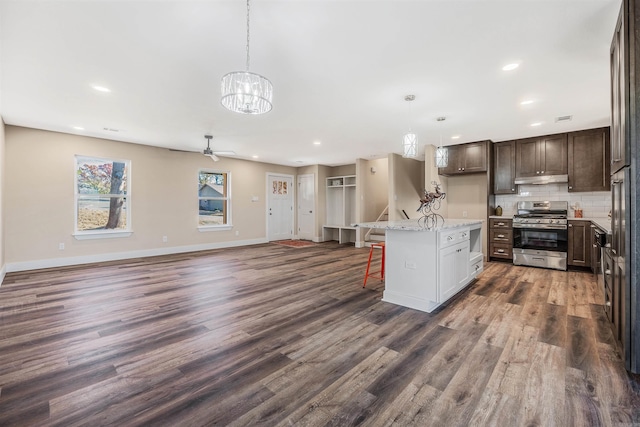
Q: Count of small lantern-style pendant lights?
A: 2